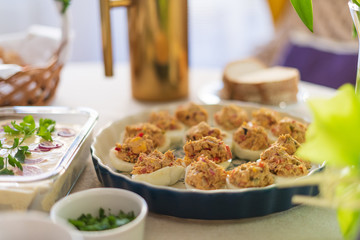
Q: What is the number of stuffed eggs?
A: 15